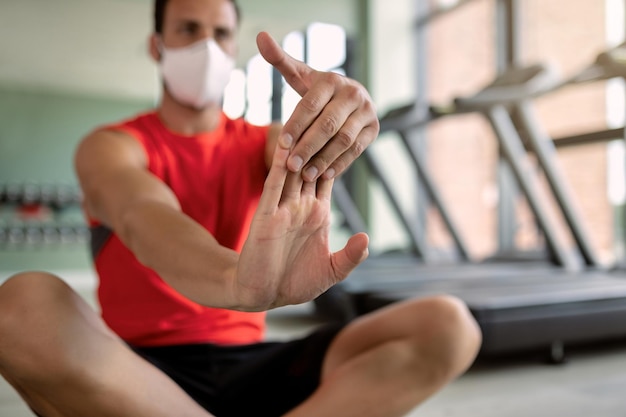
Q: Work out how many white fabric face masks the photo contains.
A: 1